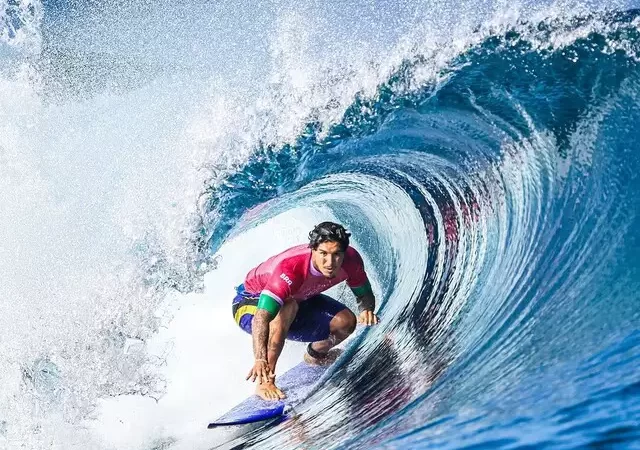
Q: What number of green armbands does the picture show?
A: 2